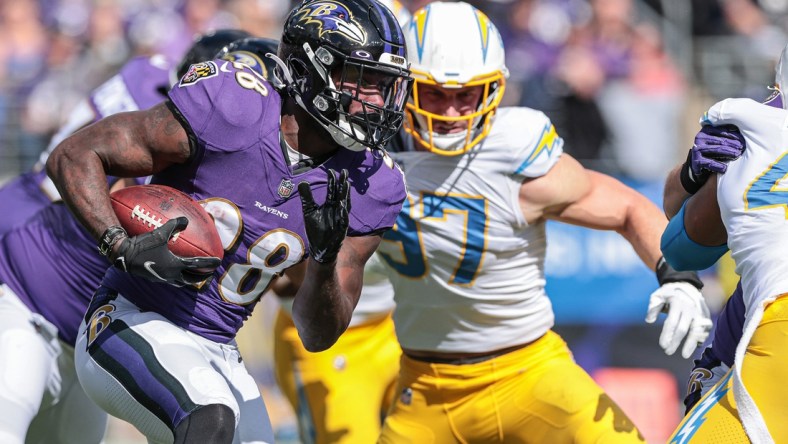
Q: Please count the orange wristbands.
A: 0